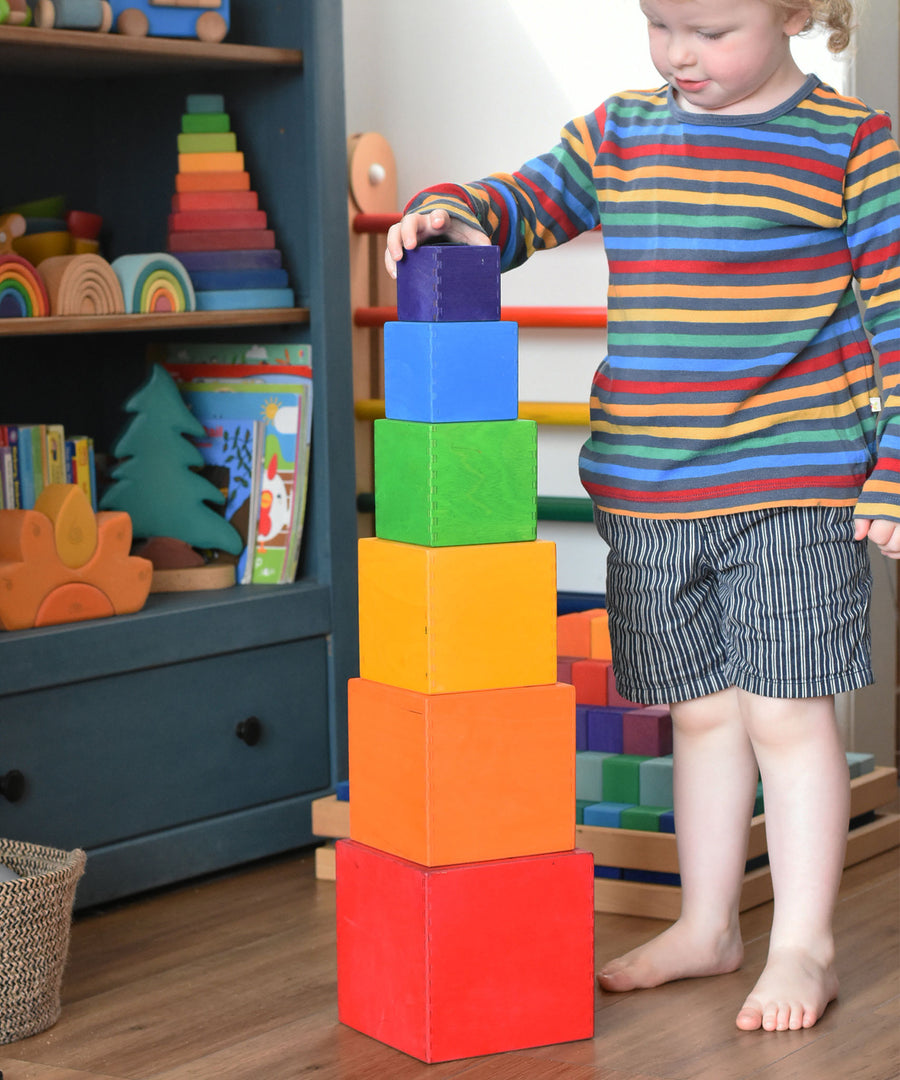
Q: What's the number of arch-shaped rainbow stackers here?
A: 3